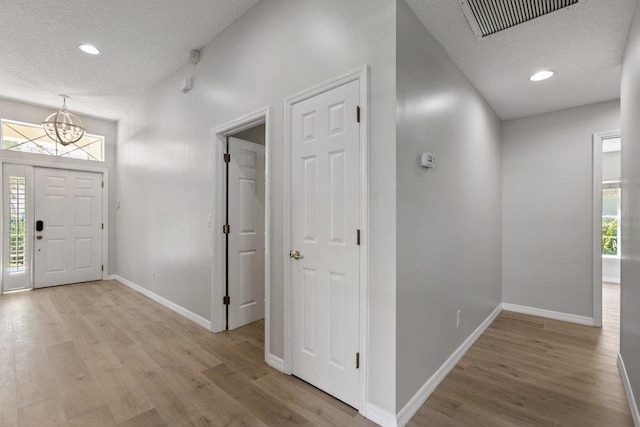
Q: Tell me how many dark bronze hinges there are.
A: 9